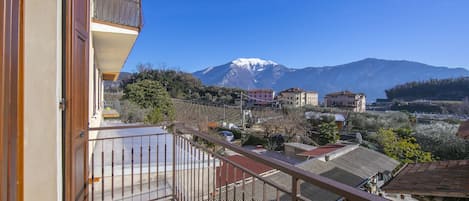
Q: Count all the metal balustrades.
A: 2